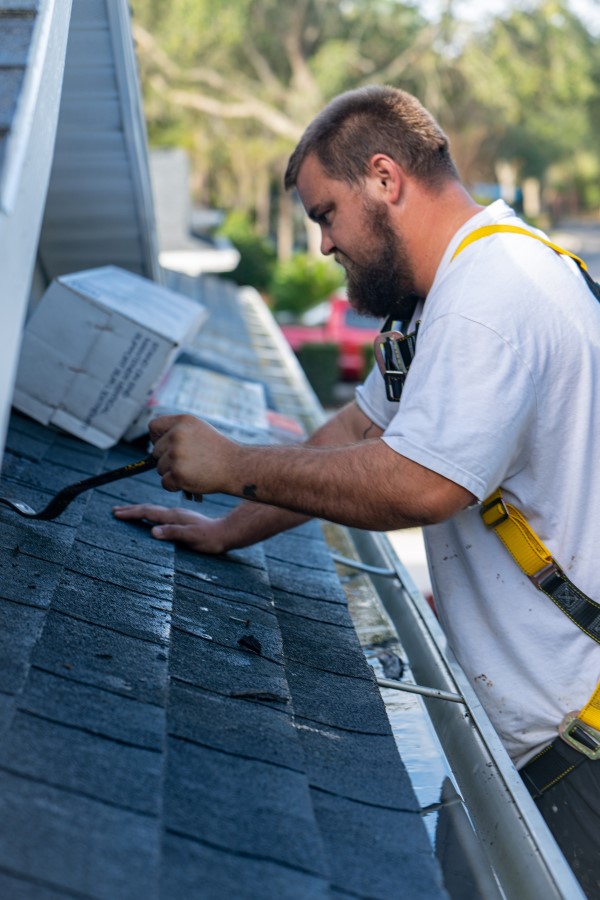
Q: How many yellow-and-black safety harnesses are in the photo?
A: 1